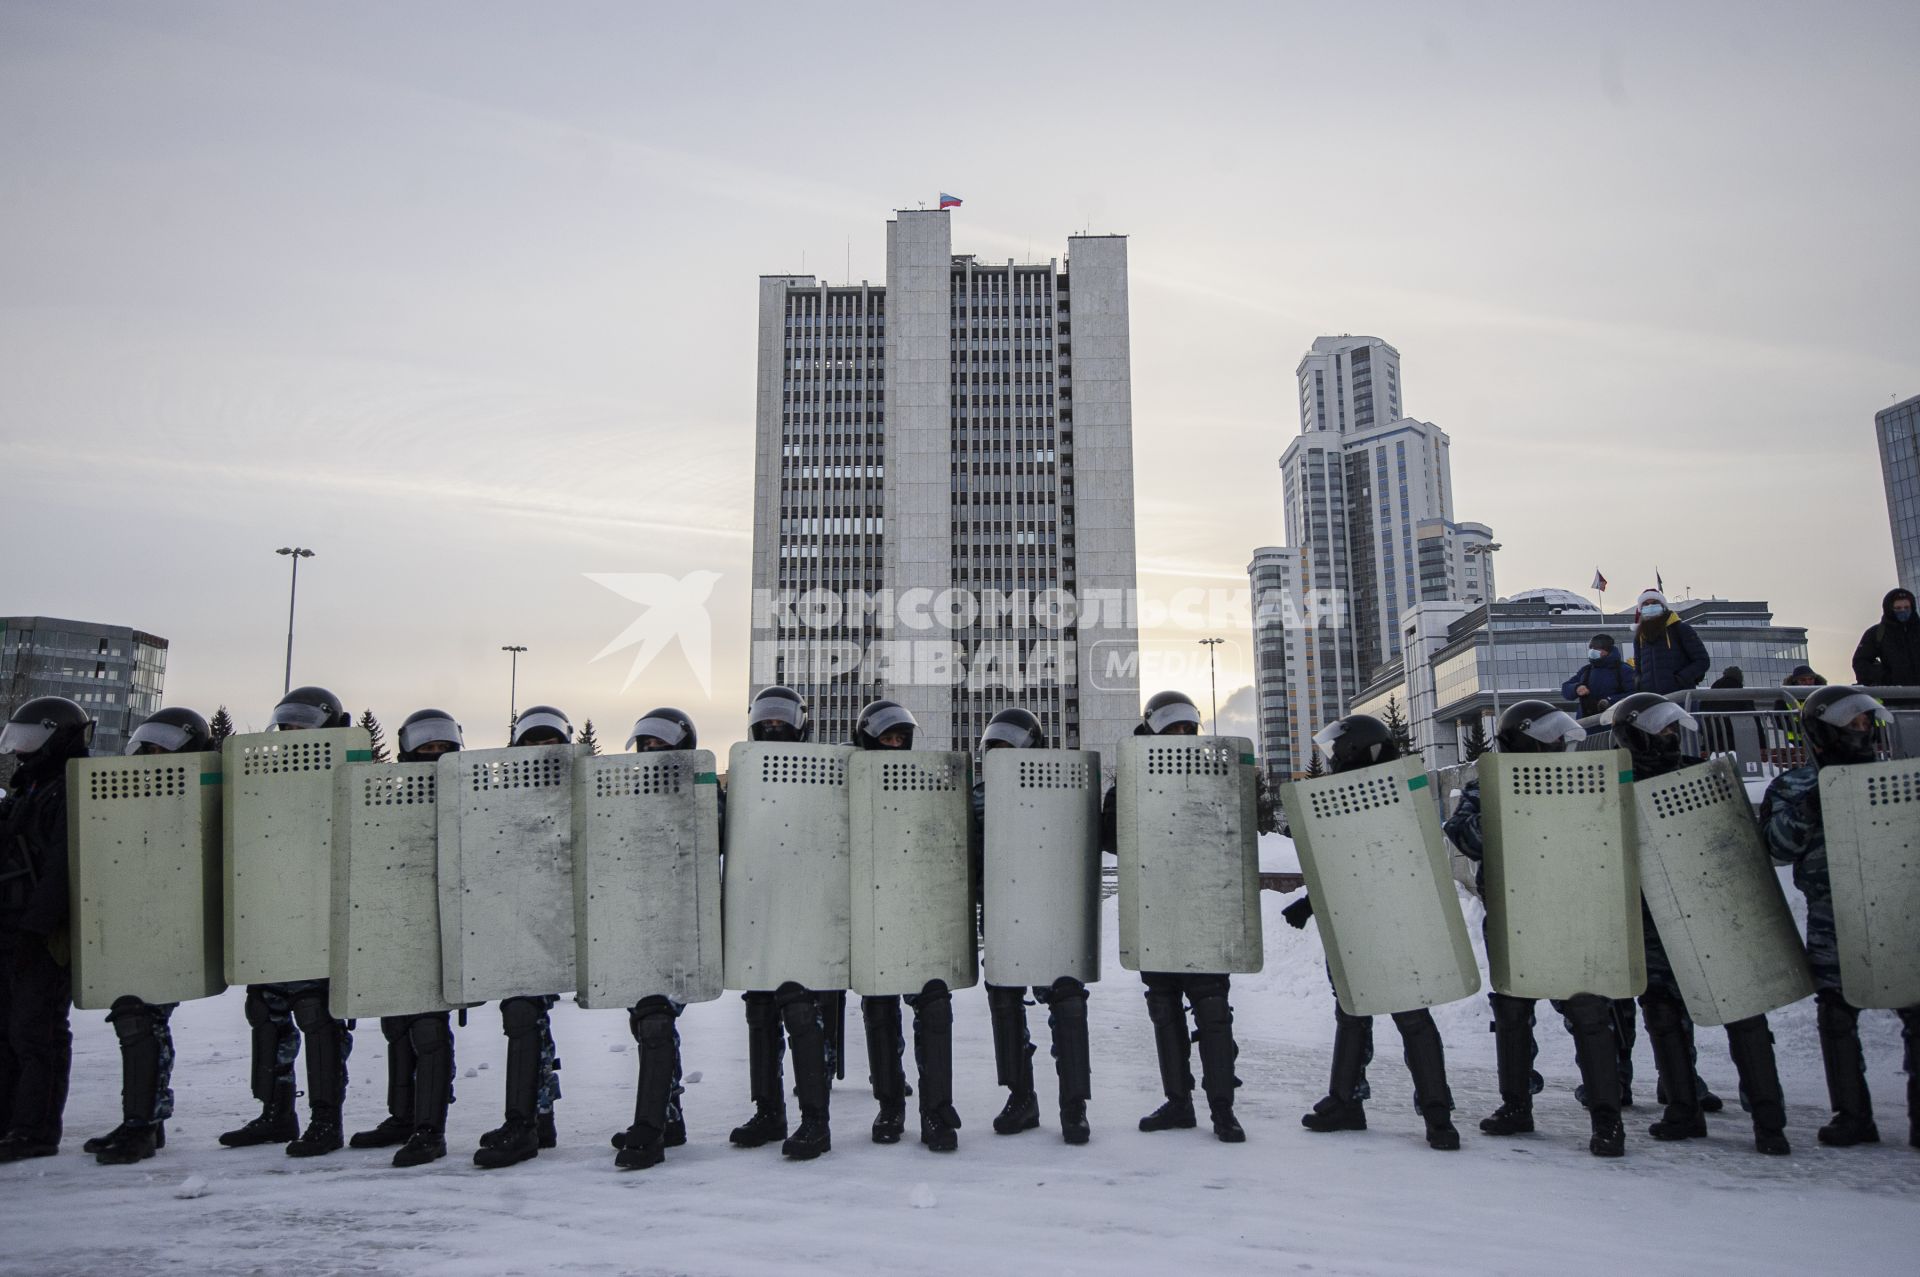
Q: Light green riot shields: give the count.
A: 13